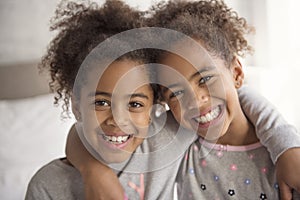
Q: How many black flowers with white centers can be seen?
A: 3